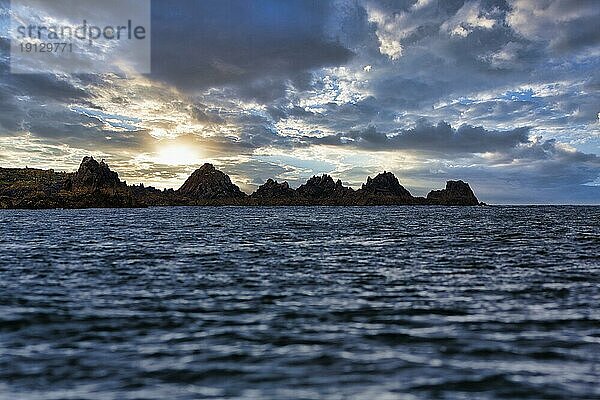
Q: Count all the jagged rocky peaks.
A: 6